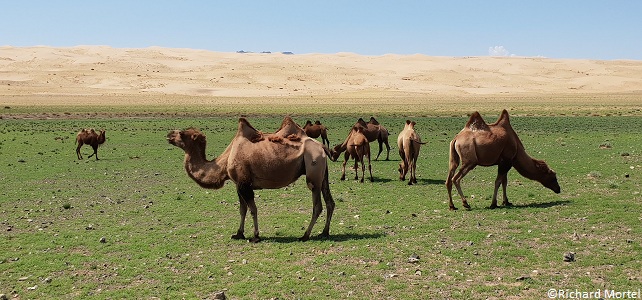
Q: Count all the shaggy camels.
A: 7